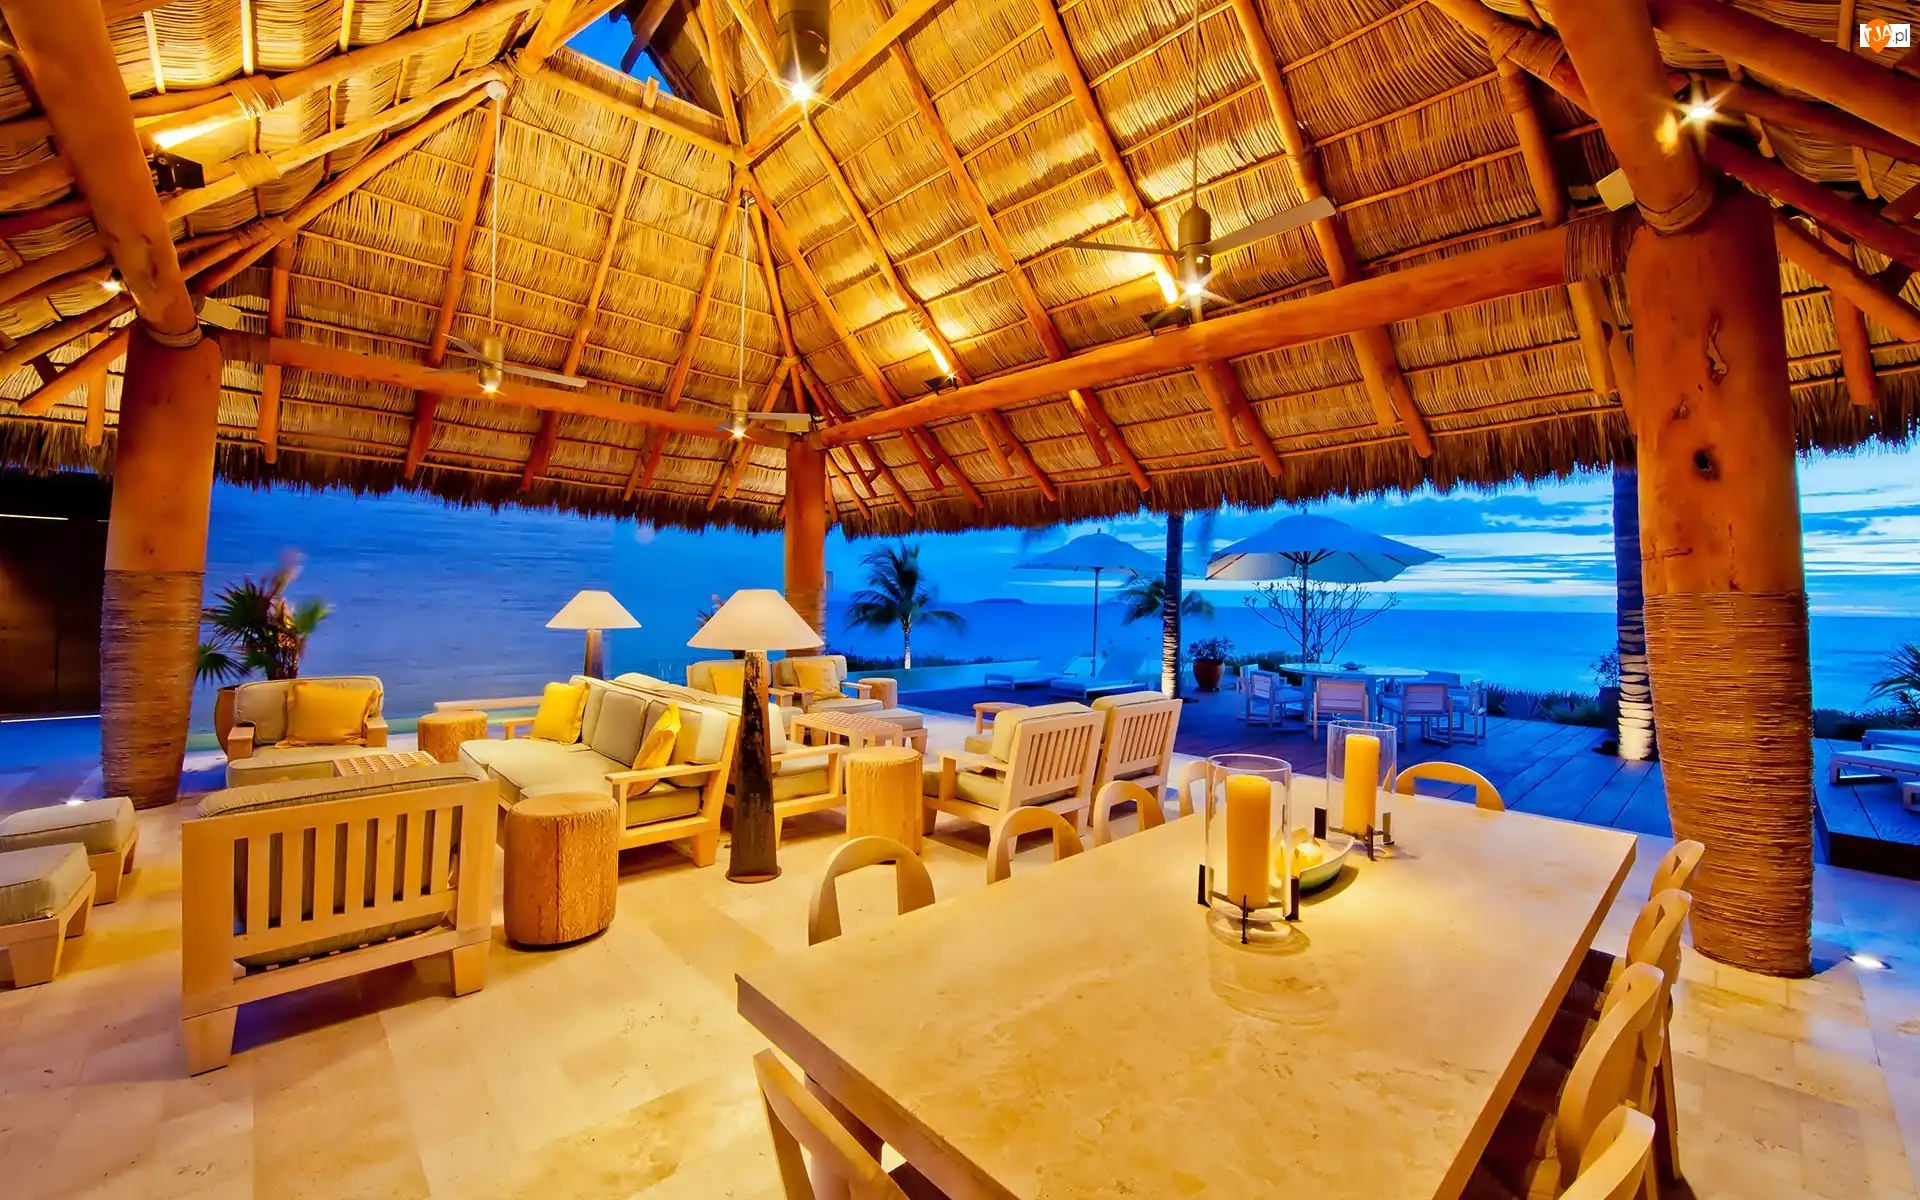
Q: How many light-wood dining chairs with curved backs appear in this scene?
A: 10